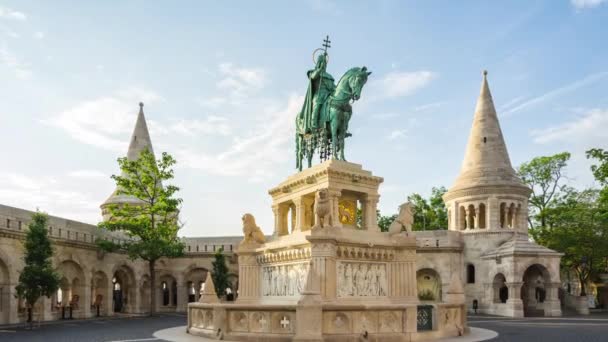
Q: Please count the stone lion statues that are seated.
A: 3